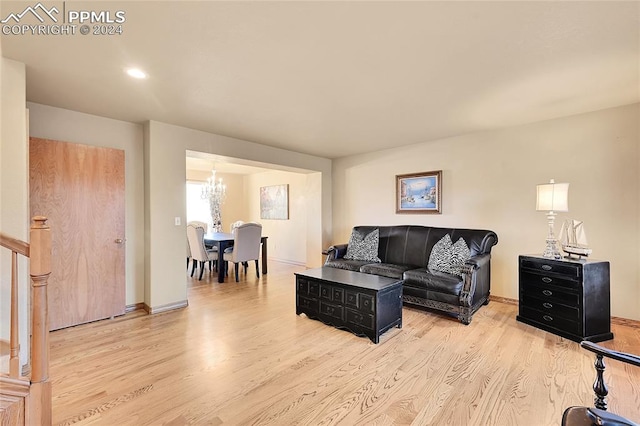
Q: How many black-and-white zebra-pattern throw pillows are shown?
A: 2